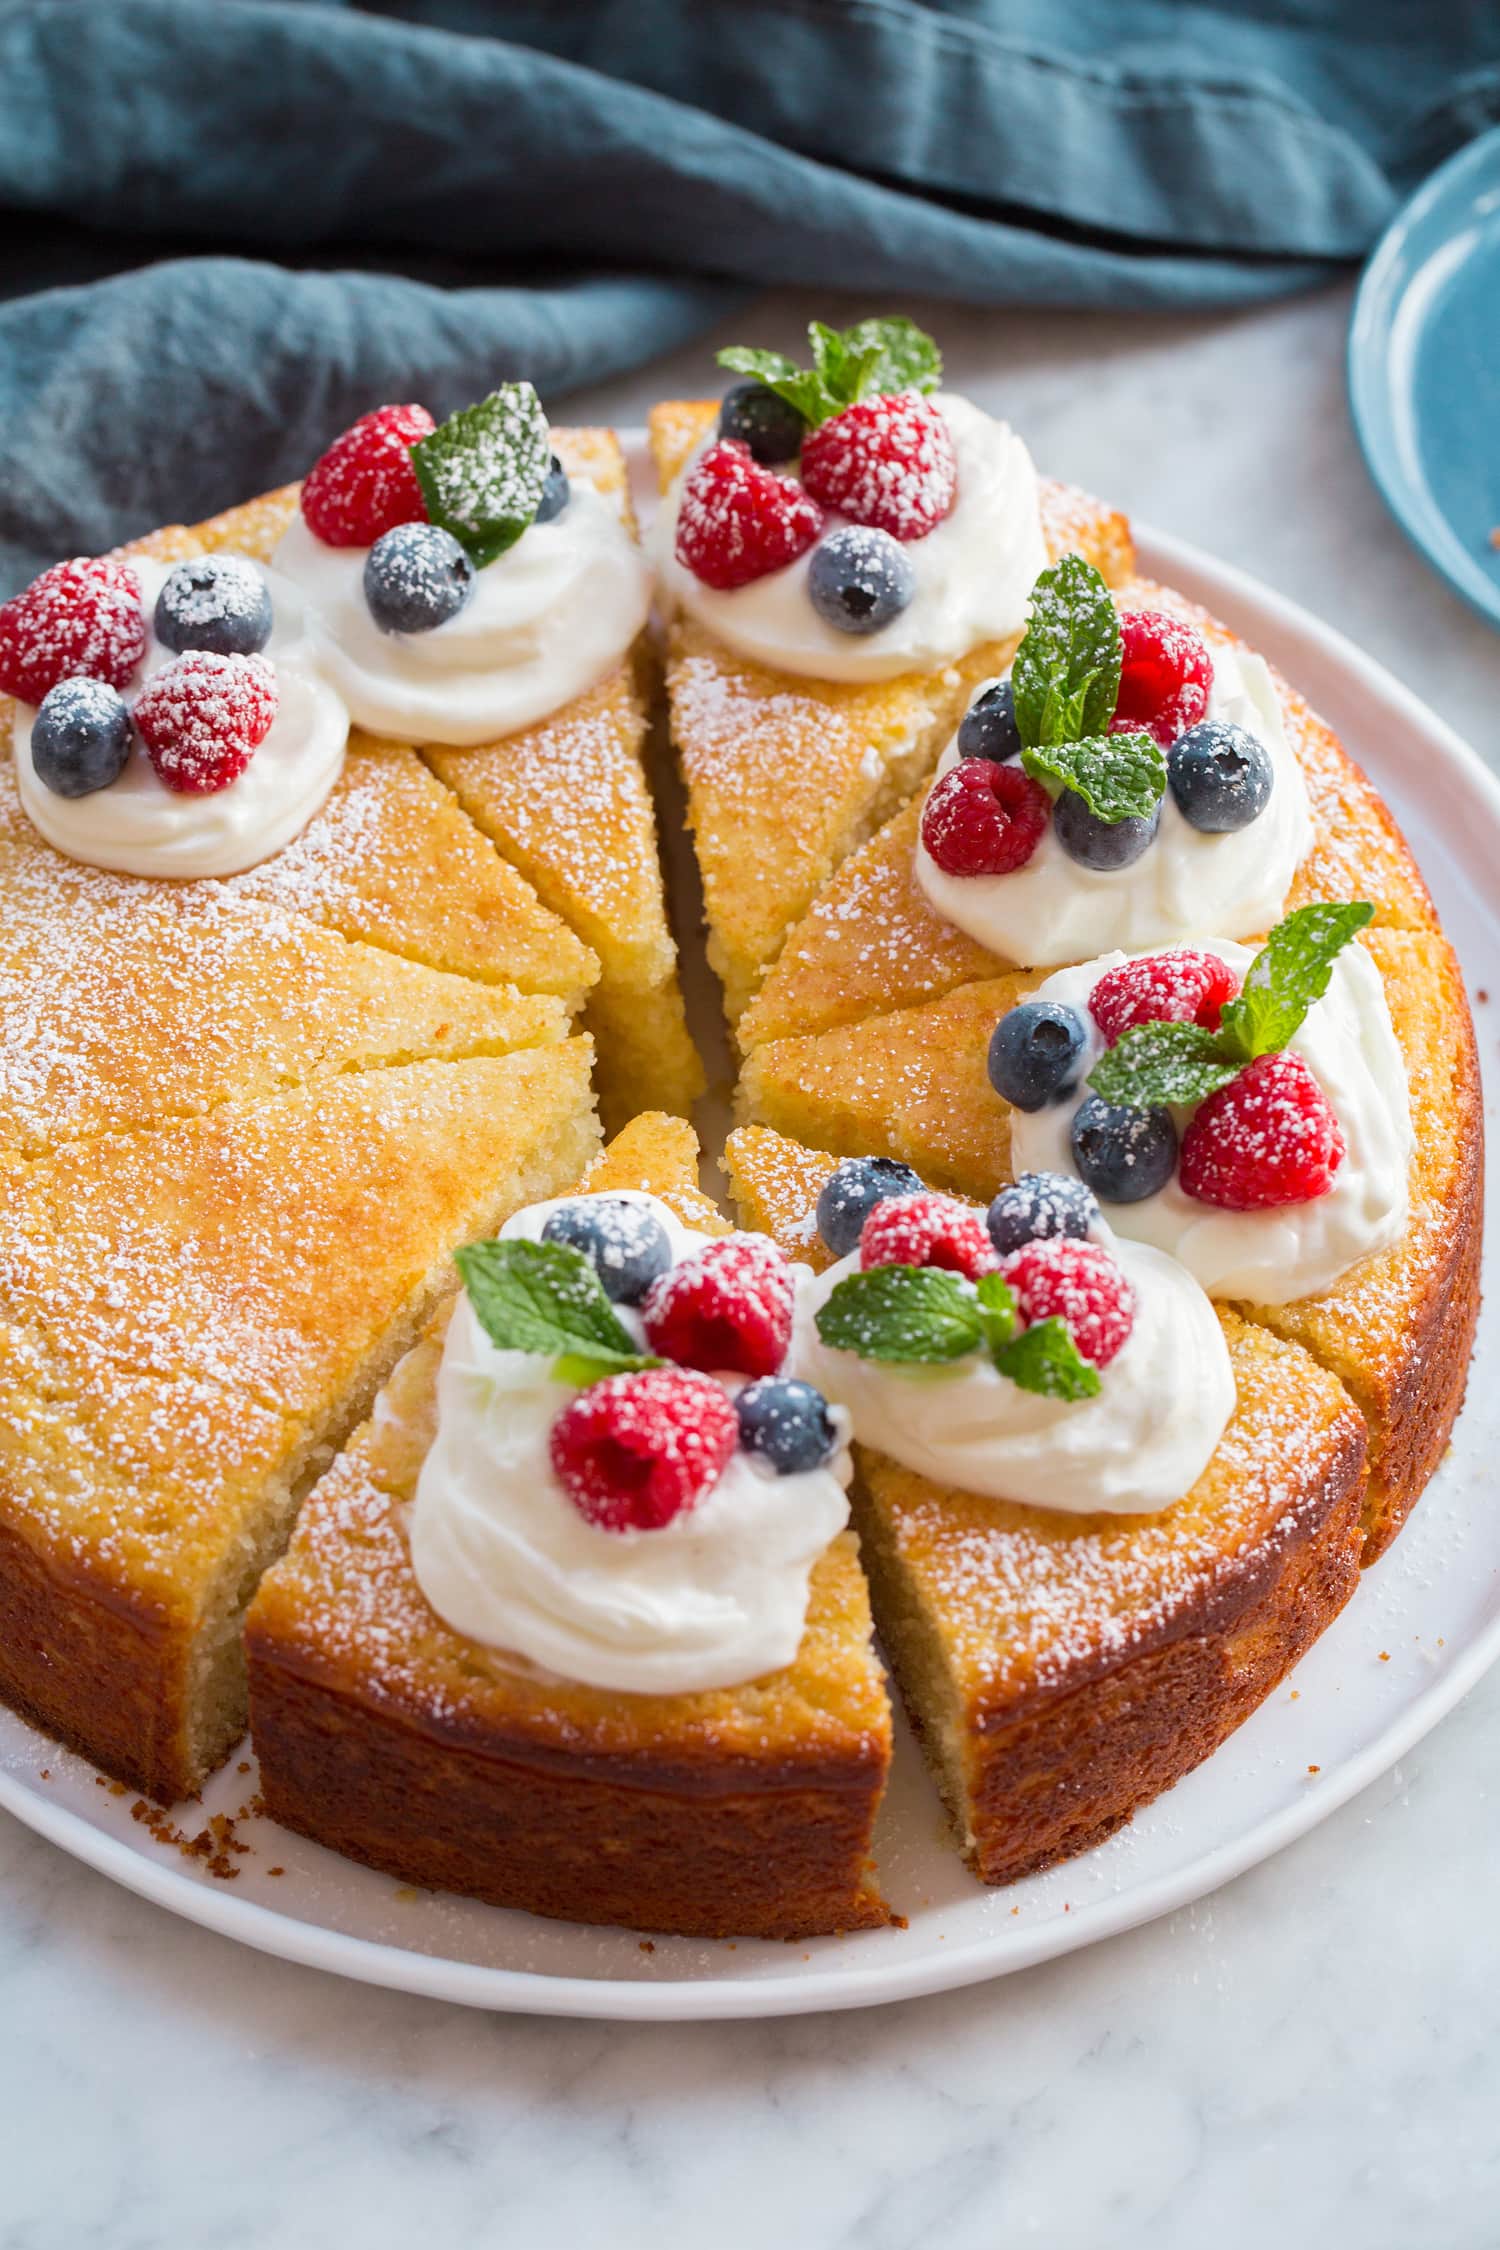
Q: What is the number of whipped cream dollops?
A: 7